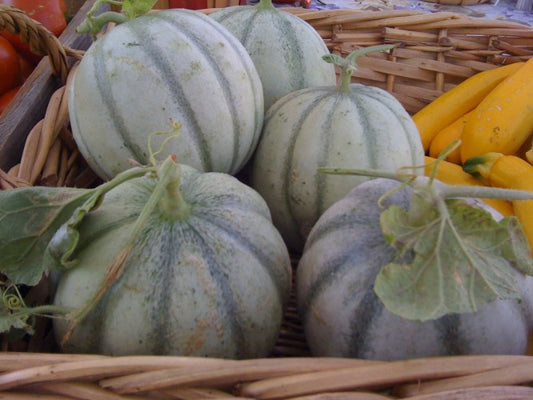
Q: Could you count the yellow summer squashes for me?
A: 5